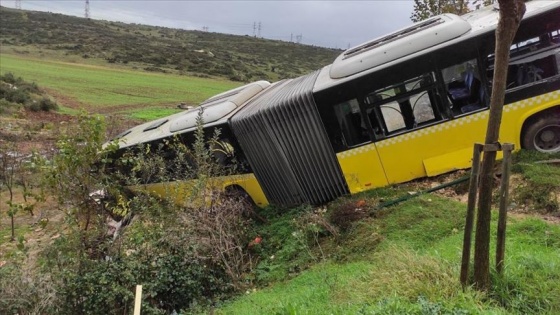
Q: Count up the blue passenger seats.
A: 3